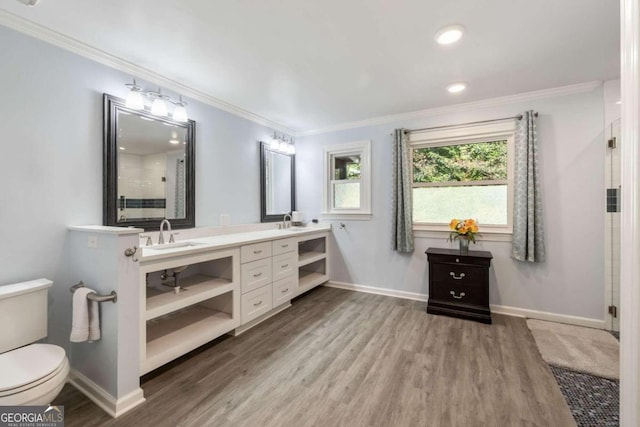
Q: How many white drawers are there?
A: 6